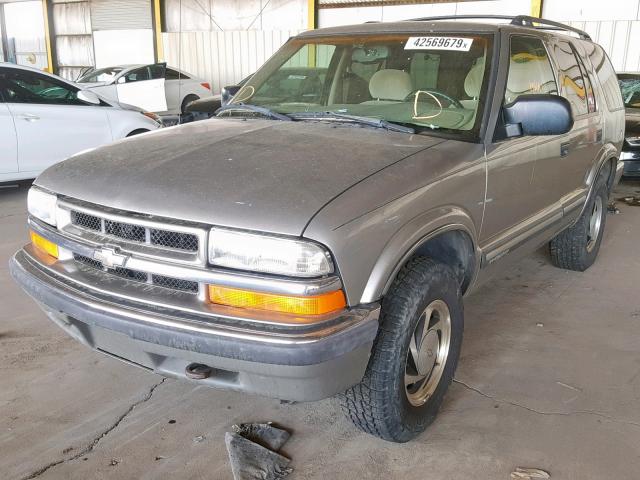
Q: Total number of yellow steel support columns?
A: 4